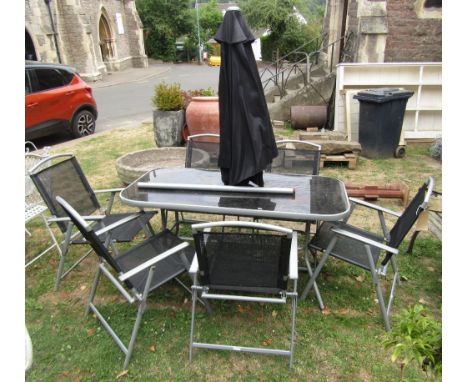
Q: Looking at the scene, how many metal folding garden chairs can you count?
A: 6